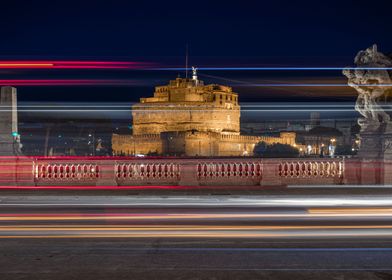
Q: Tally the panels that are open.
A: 4